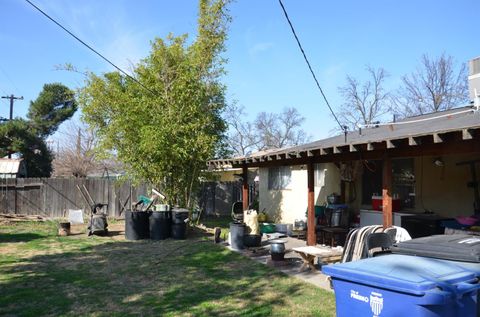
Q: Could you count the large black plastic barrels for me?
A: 3